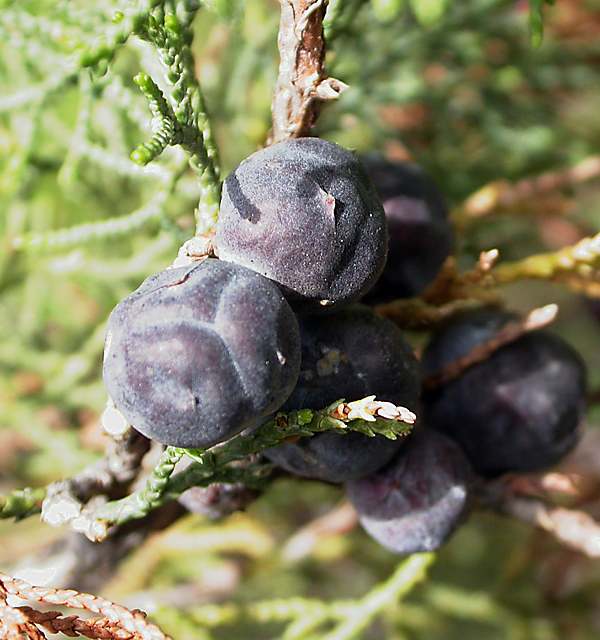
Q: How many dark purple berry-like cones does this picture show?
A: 6